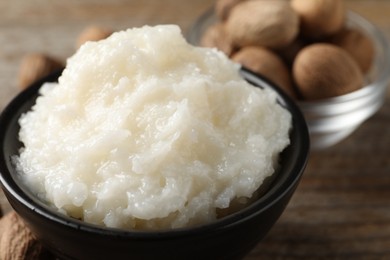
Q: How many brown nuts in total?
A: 10